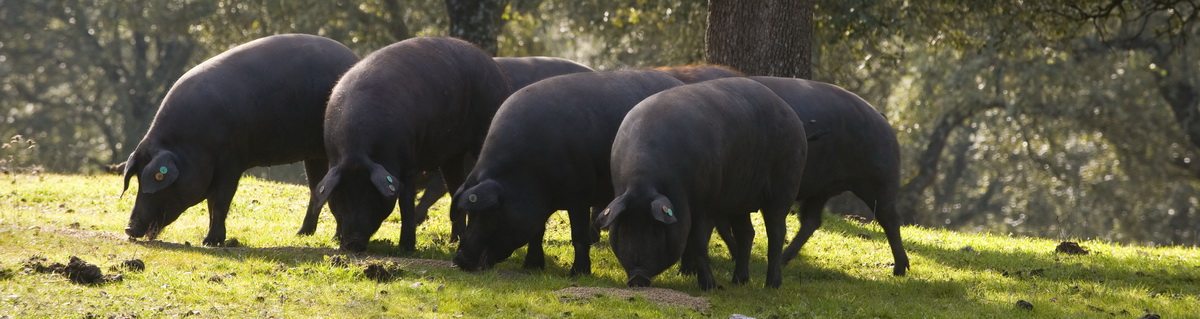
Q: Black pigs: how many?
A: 7